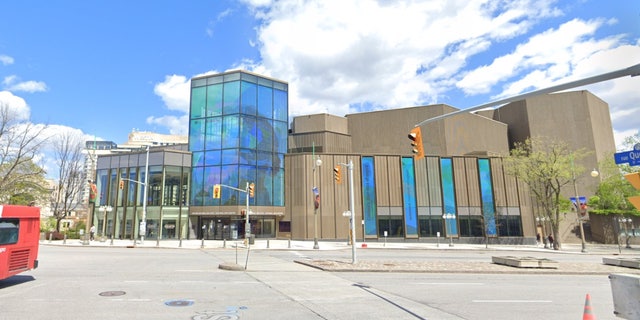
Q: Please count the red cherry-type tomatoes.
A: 0